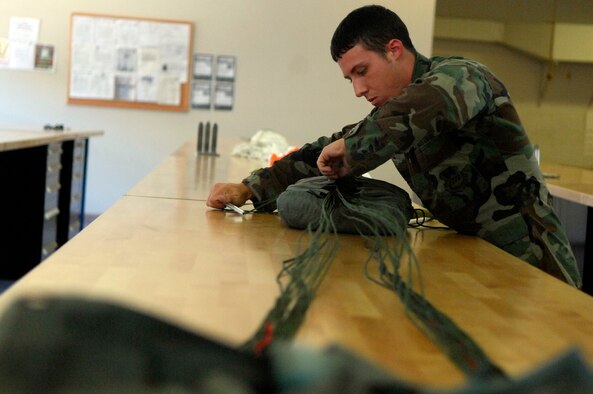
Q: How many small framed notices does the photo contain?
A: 4